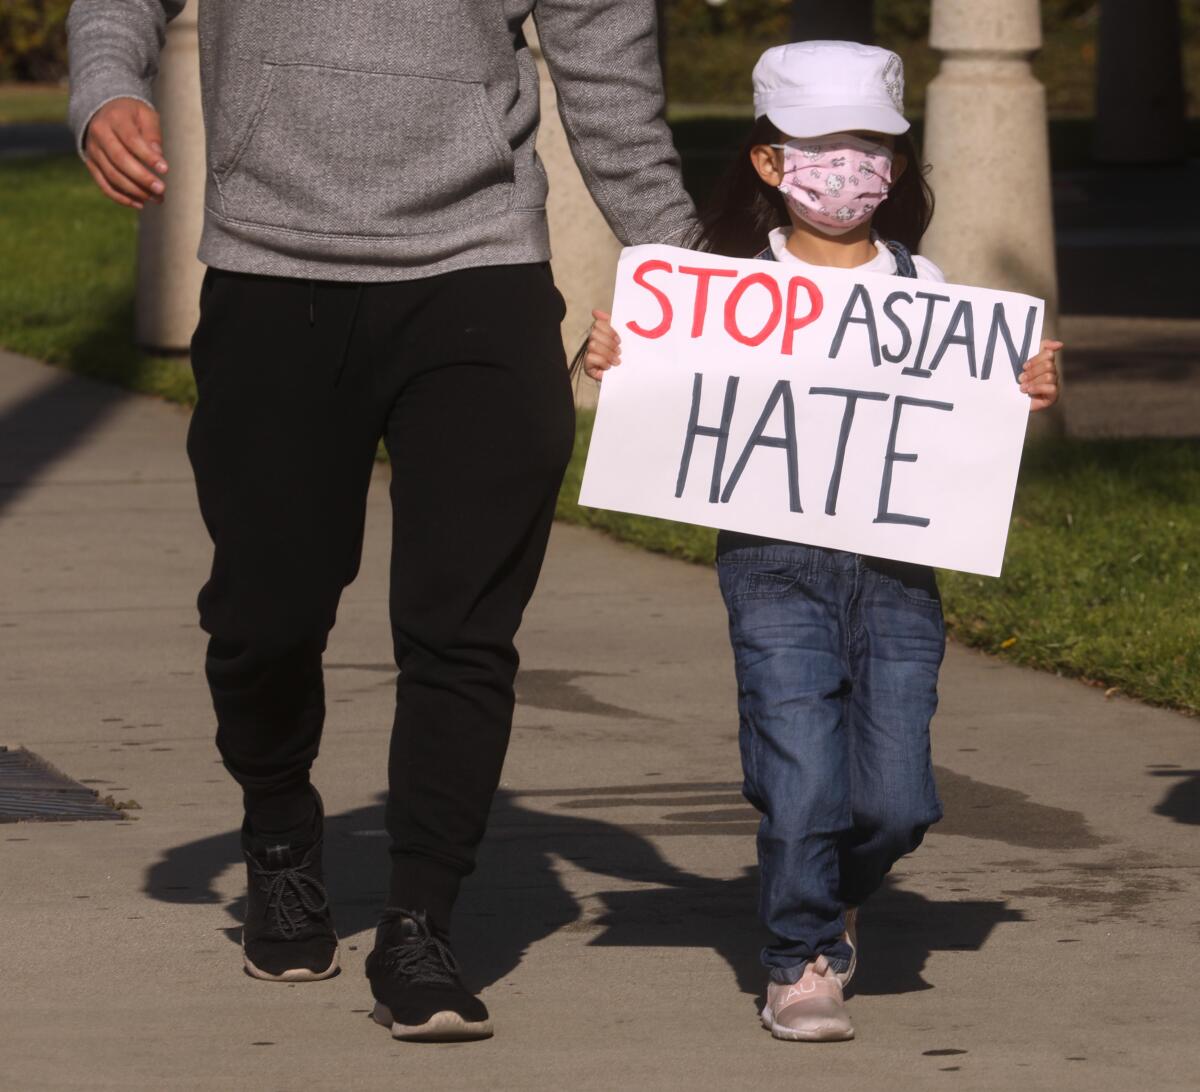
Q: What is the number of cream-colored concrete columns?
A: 3